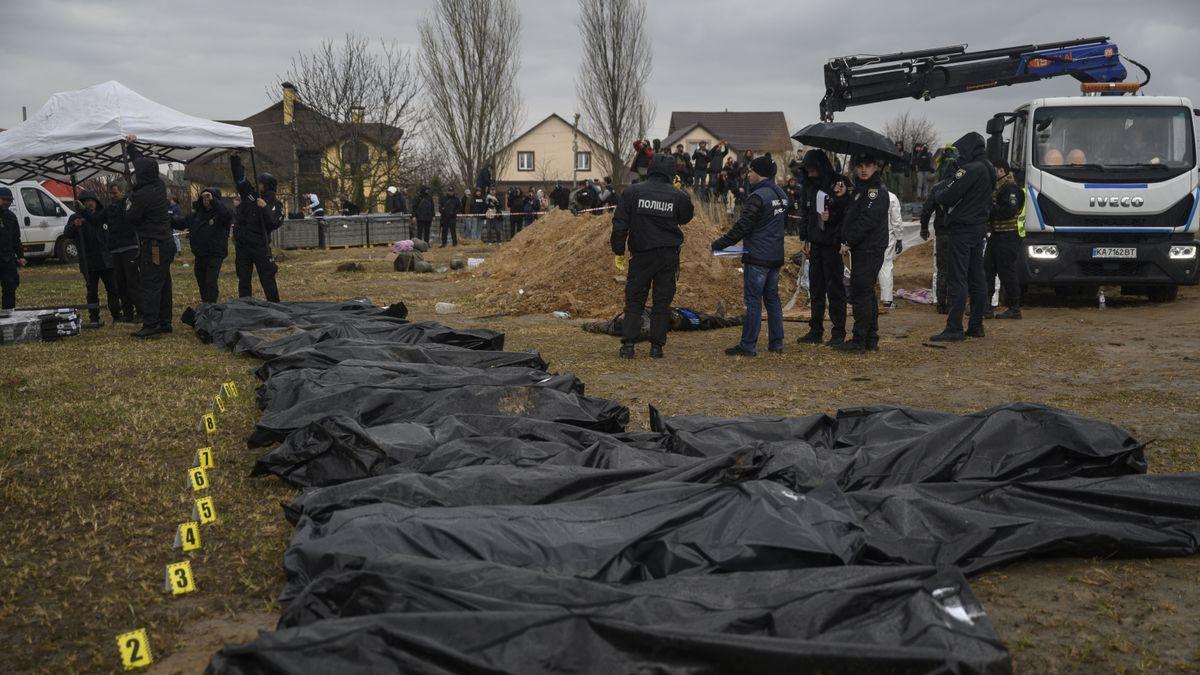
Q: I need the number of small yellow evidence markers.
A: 10